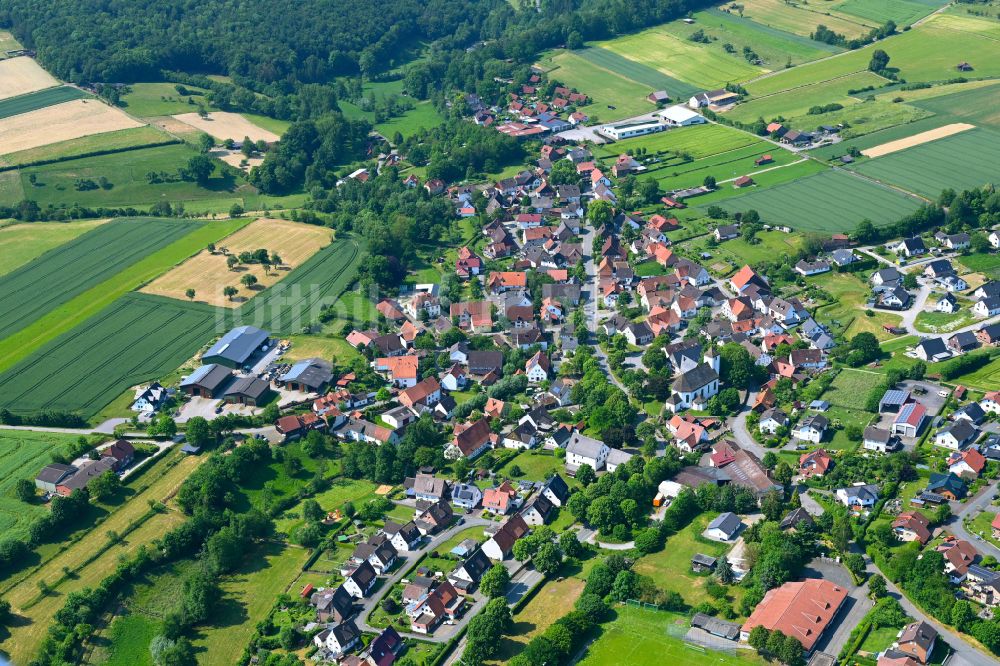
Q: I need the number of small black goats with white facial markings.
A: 0